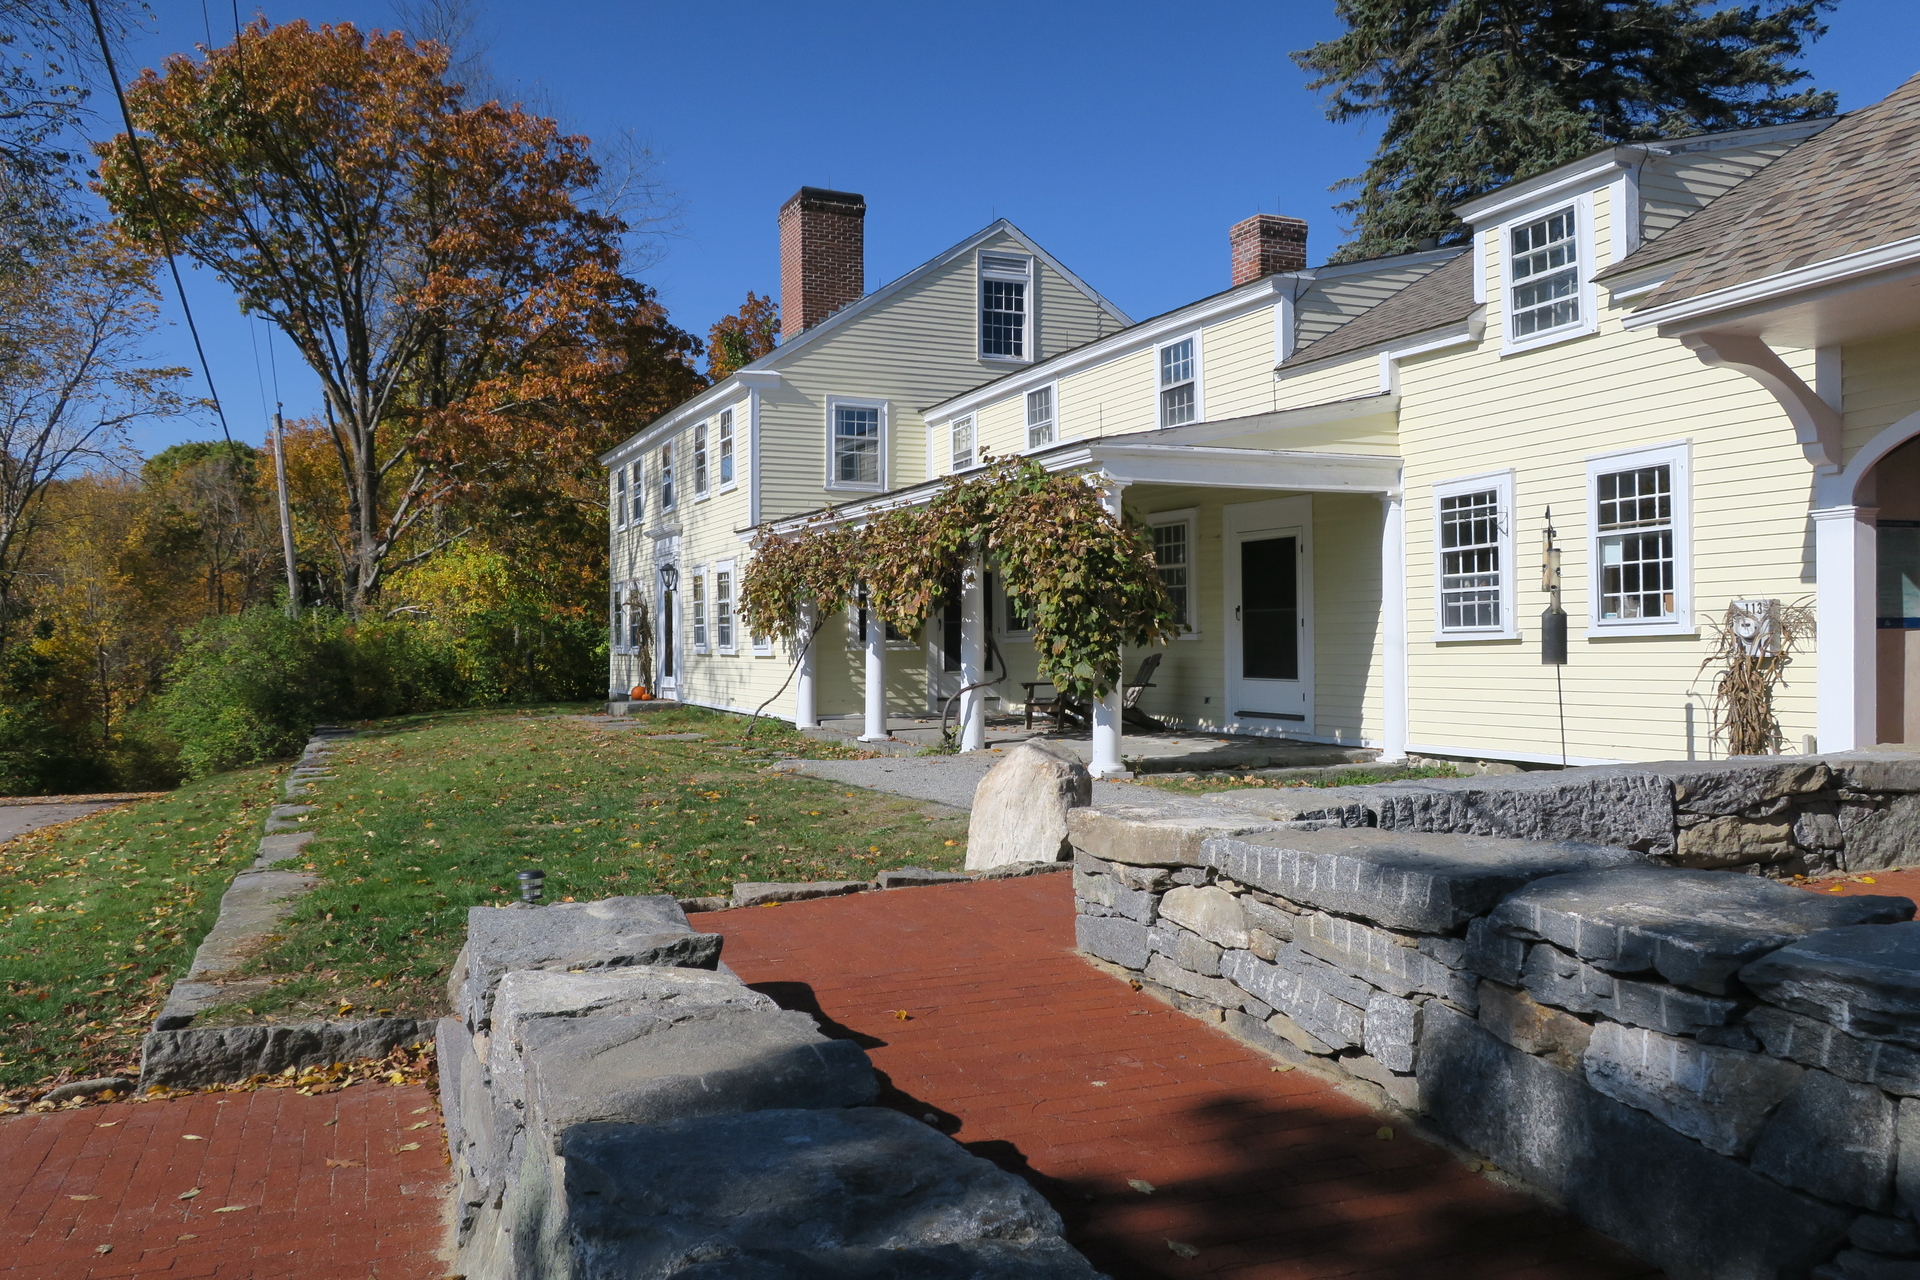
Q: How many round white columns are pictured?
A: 5